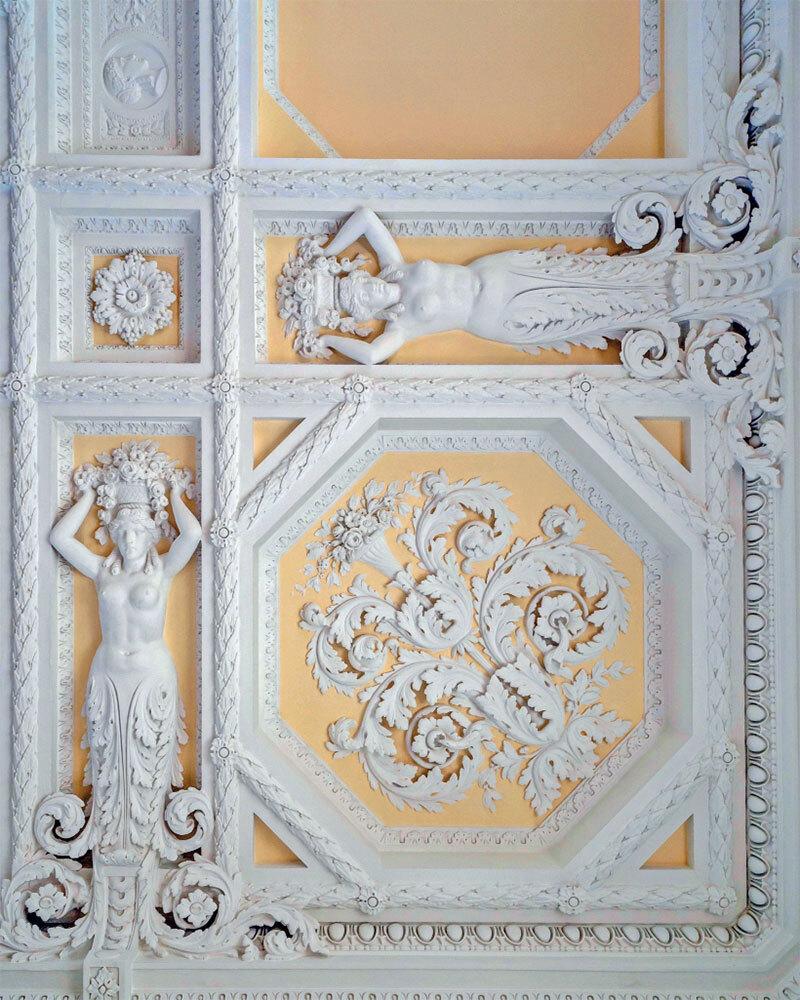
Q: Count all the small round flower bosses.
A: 13